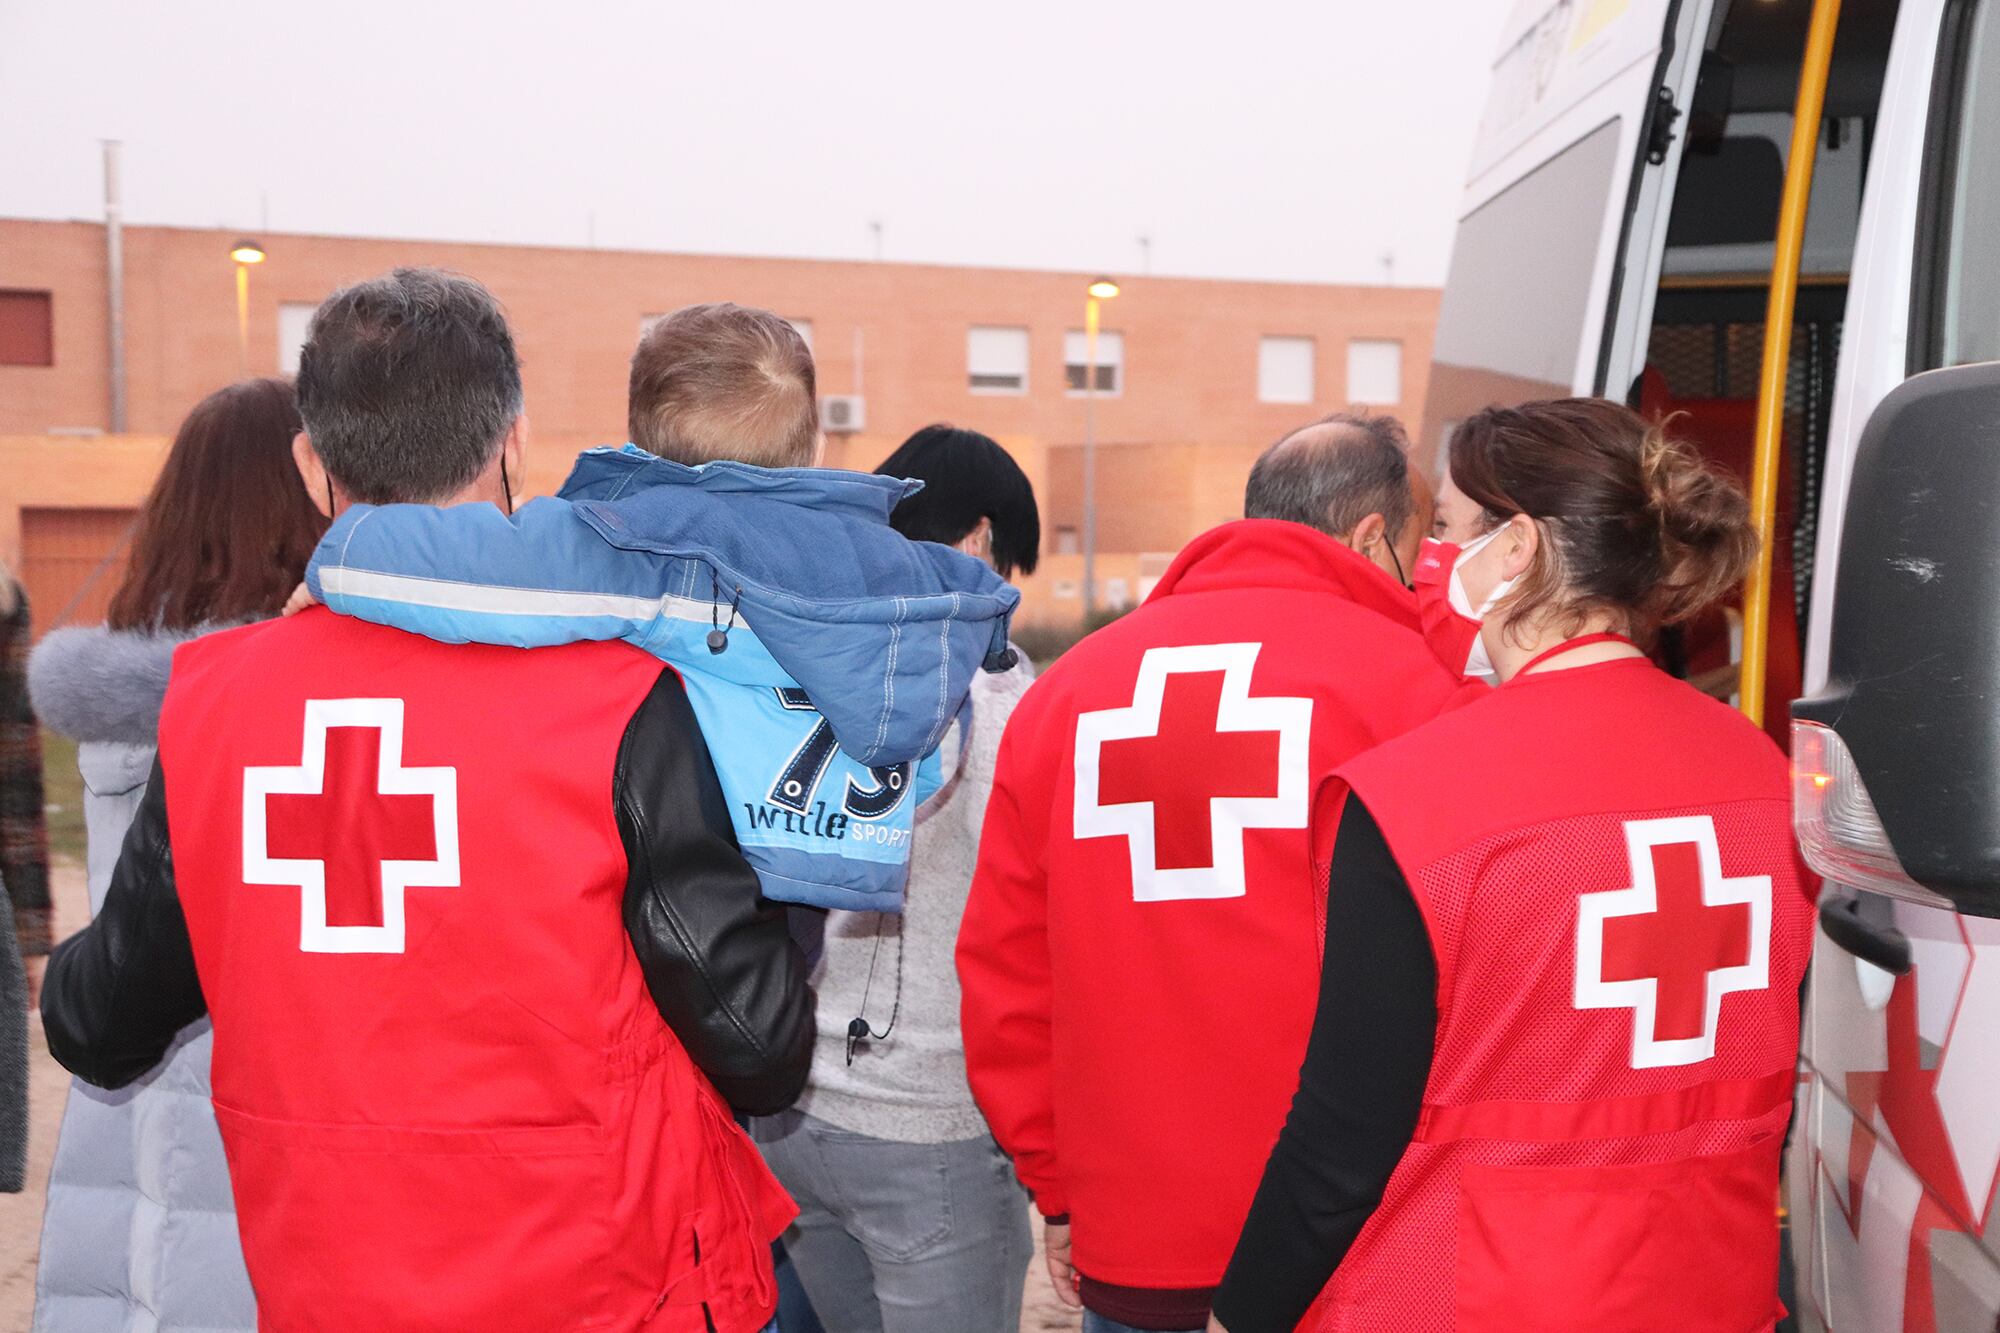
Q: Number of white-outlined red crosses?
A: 3